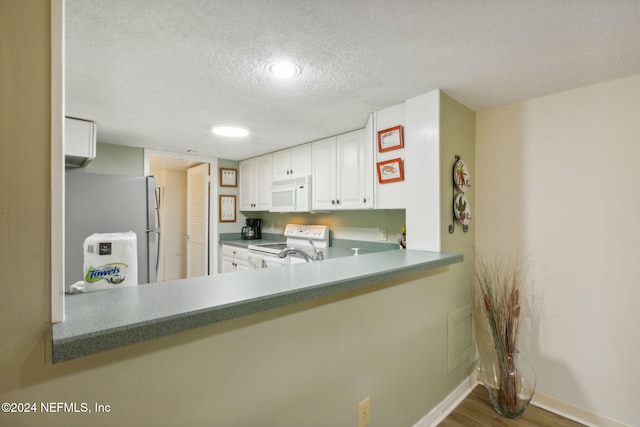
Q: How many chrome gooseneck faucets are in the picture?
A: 1